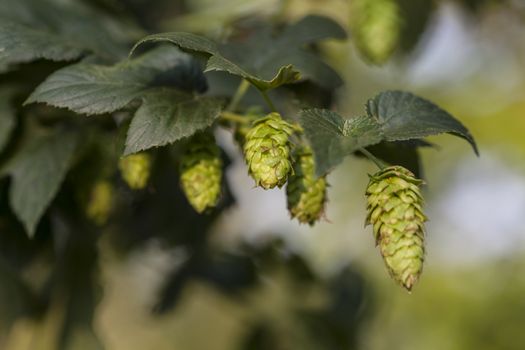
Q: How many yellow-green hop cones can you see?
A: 7